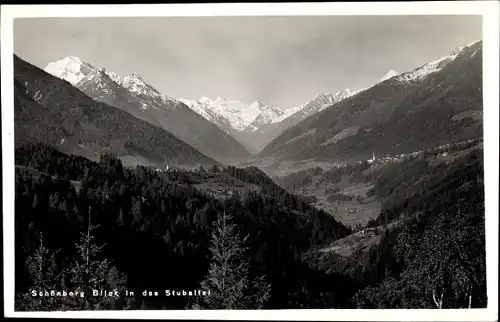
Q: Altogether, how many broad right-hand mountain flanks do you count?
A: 1